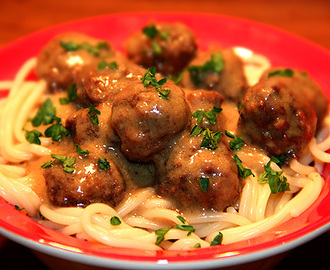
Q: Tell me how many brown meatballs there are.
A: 11